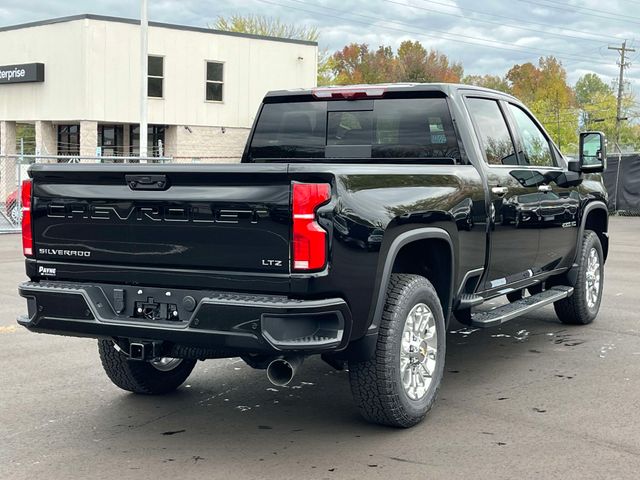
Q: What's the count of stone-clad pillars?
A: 3